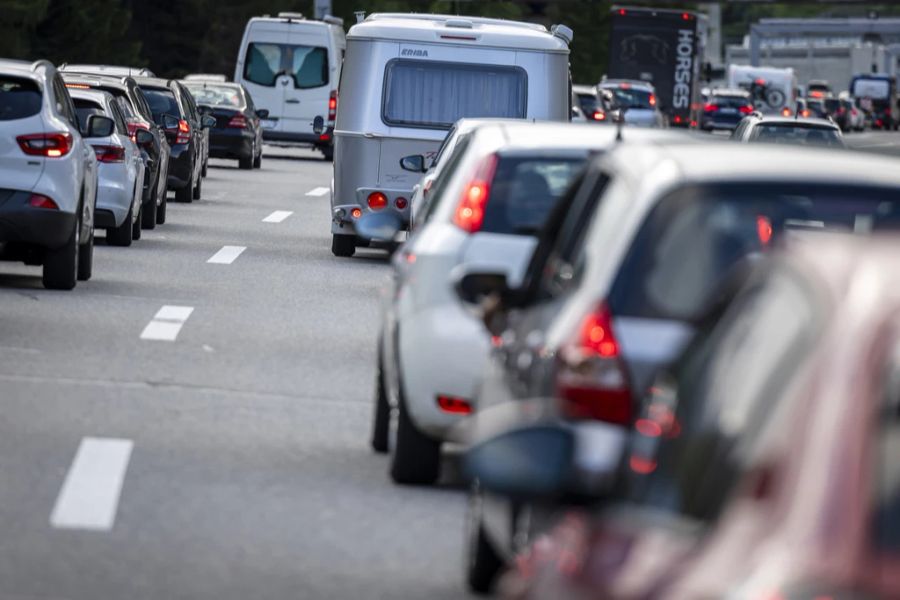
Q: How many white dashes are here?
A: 5